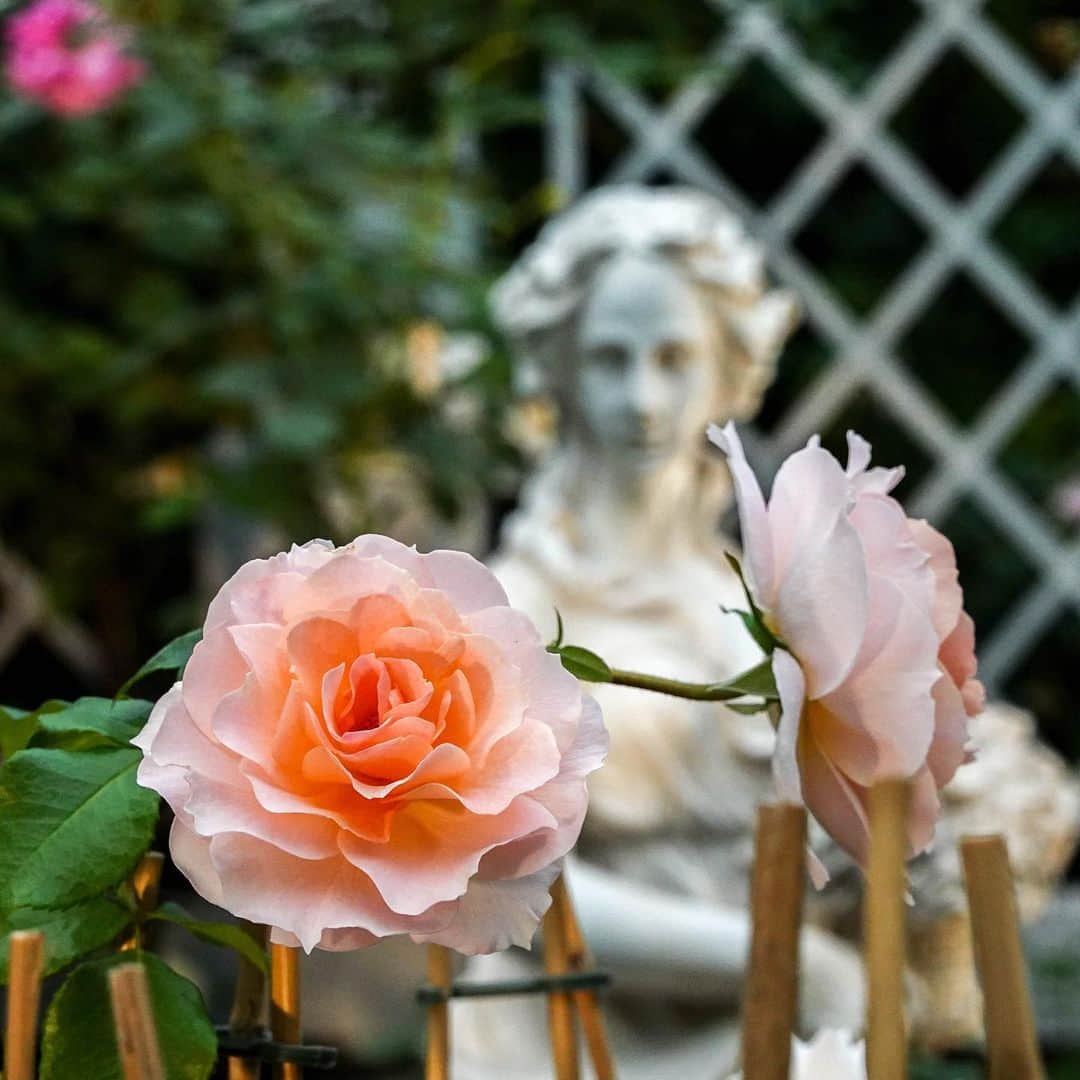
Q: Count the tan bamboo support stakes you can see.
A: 11